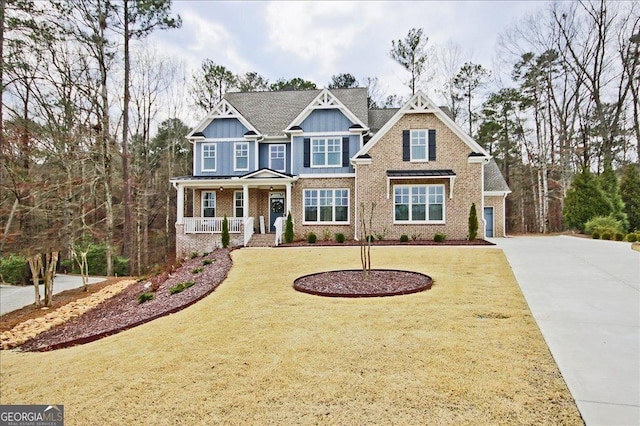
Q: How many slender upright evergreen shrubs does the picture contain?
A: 3